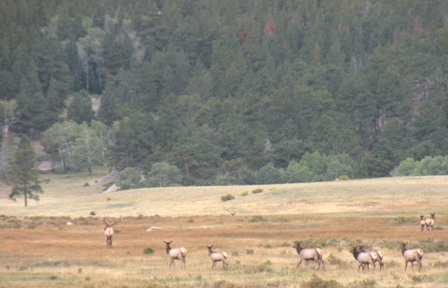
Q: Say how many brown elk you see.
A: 9